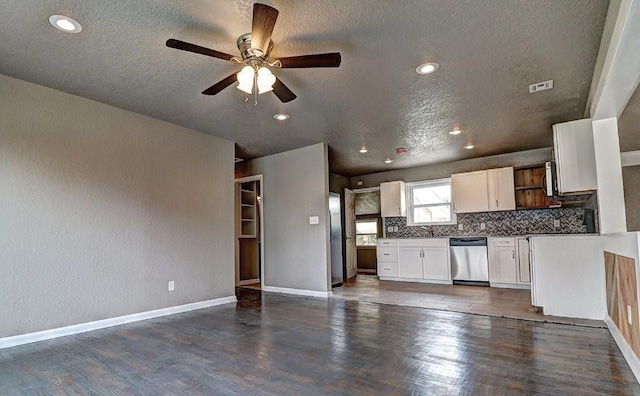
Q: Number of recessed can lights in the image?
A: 7